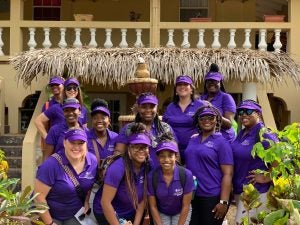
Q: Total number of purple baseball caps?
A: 12